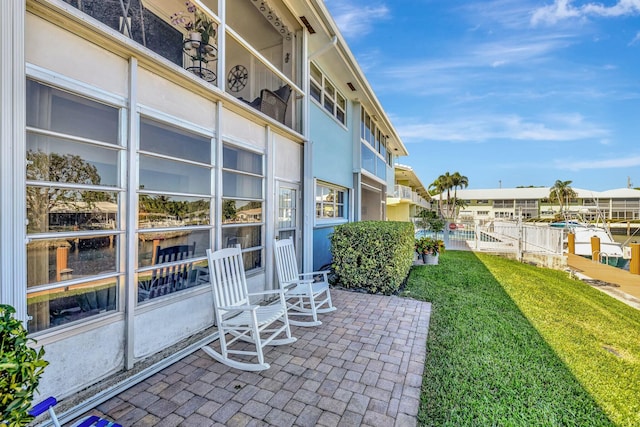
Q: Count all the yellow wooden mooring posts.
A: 3